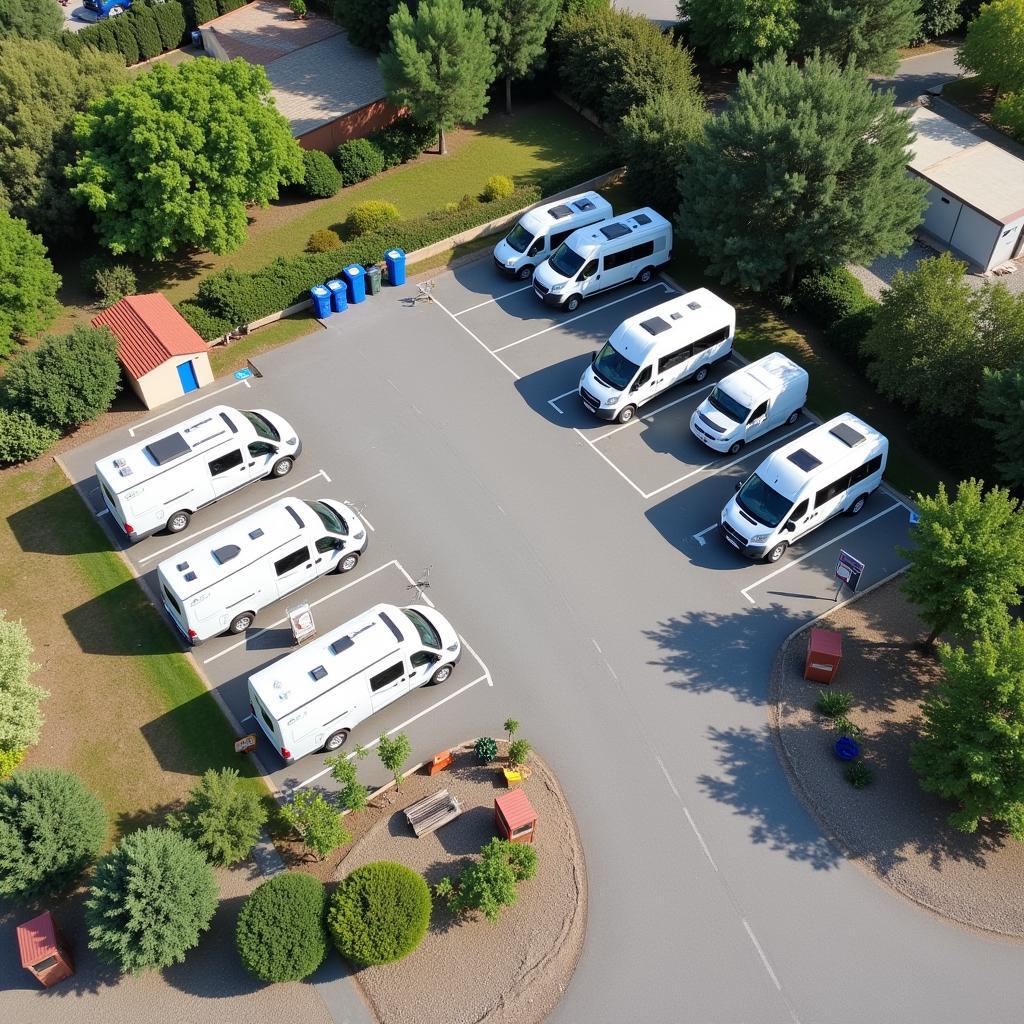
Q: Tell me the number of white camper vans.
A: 8